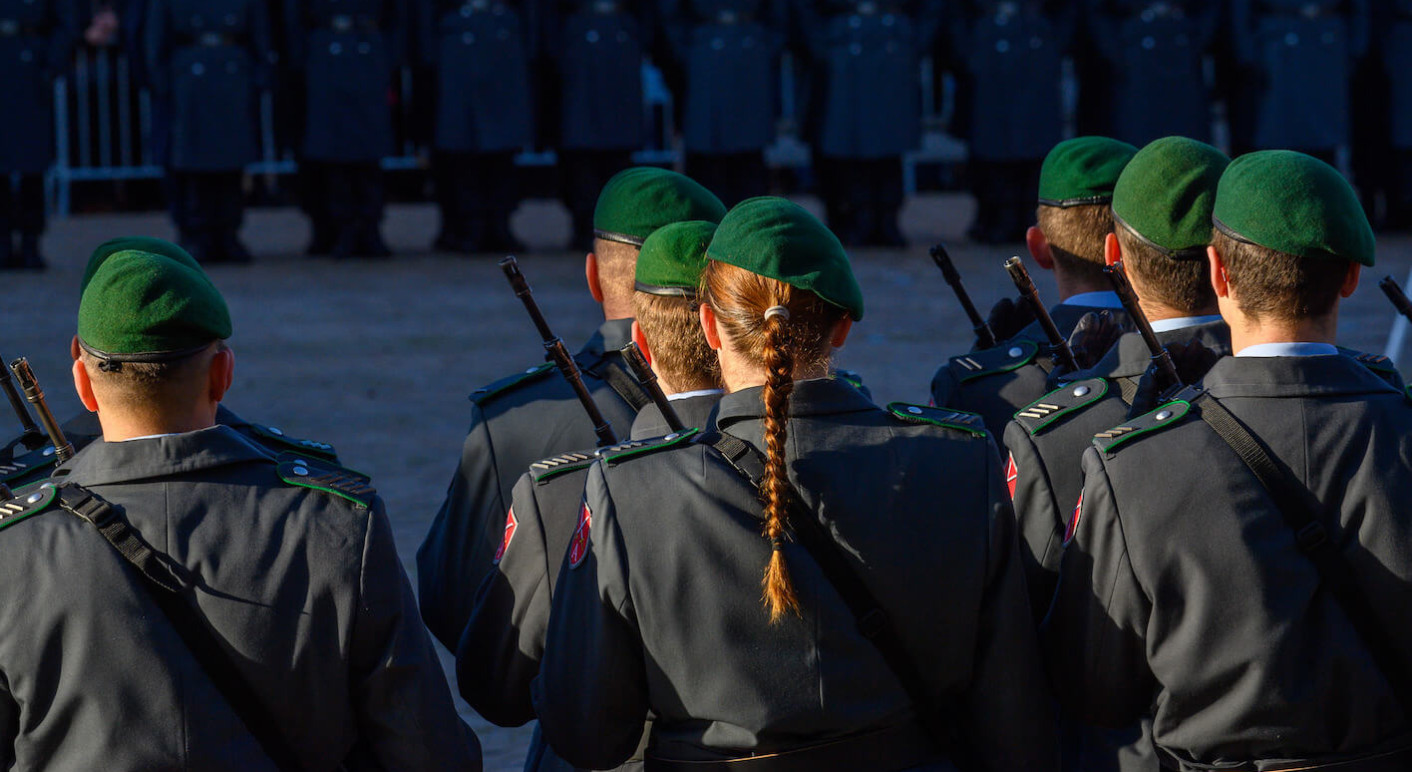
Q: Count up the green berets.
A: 8